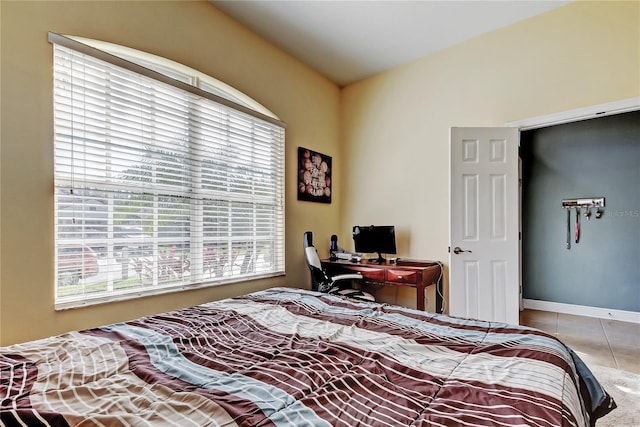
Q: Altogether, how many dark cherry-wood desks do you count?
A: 1